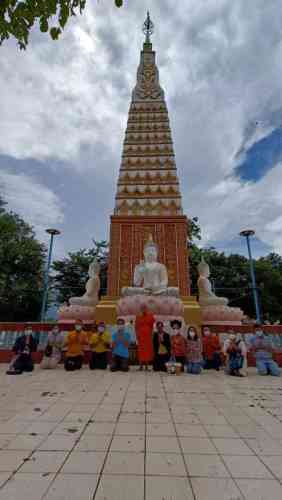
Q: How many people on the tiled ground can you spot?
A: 12